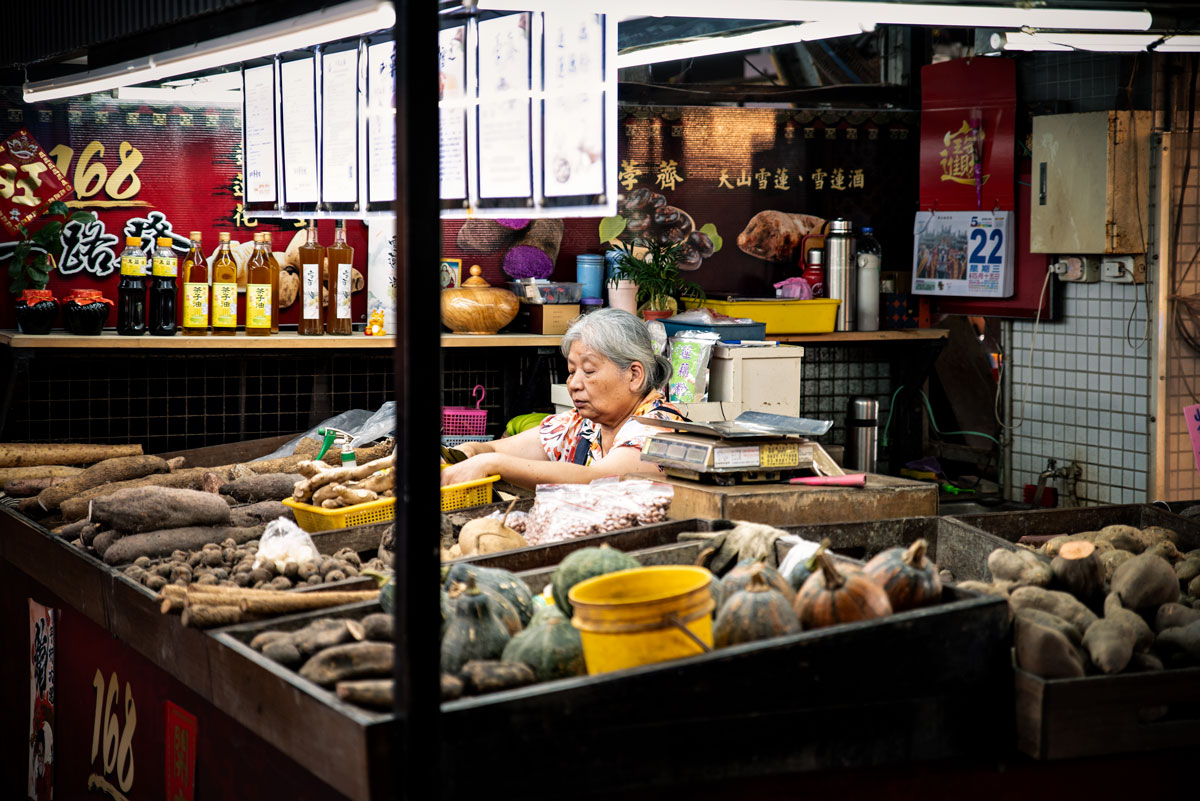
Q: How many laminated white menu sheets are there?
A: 7